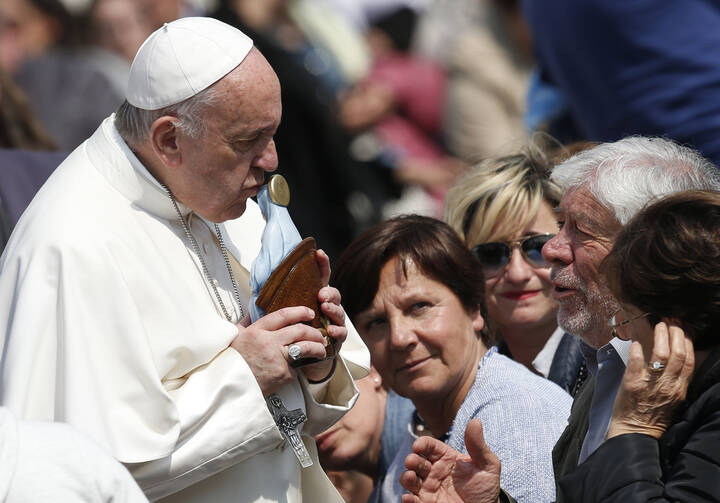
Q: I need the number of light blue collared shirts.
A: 1